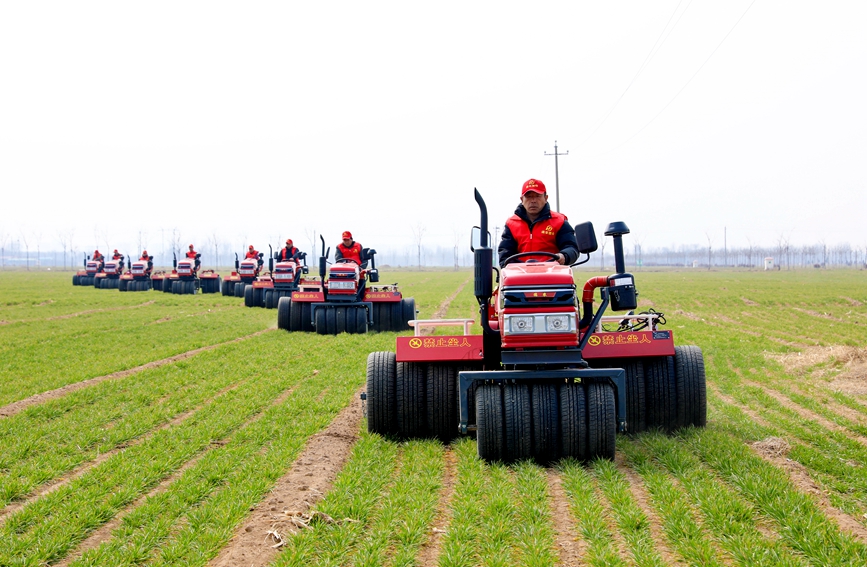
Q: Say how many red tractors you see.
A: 8